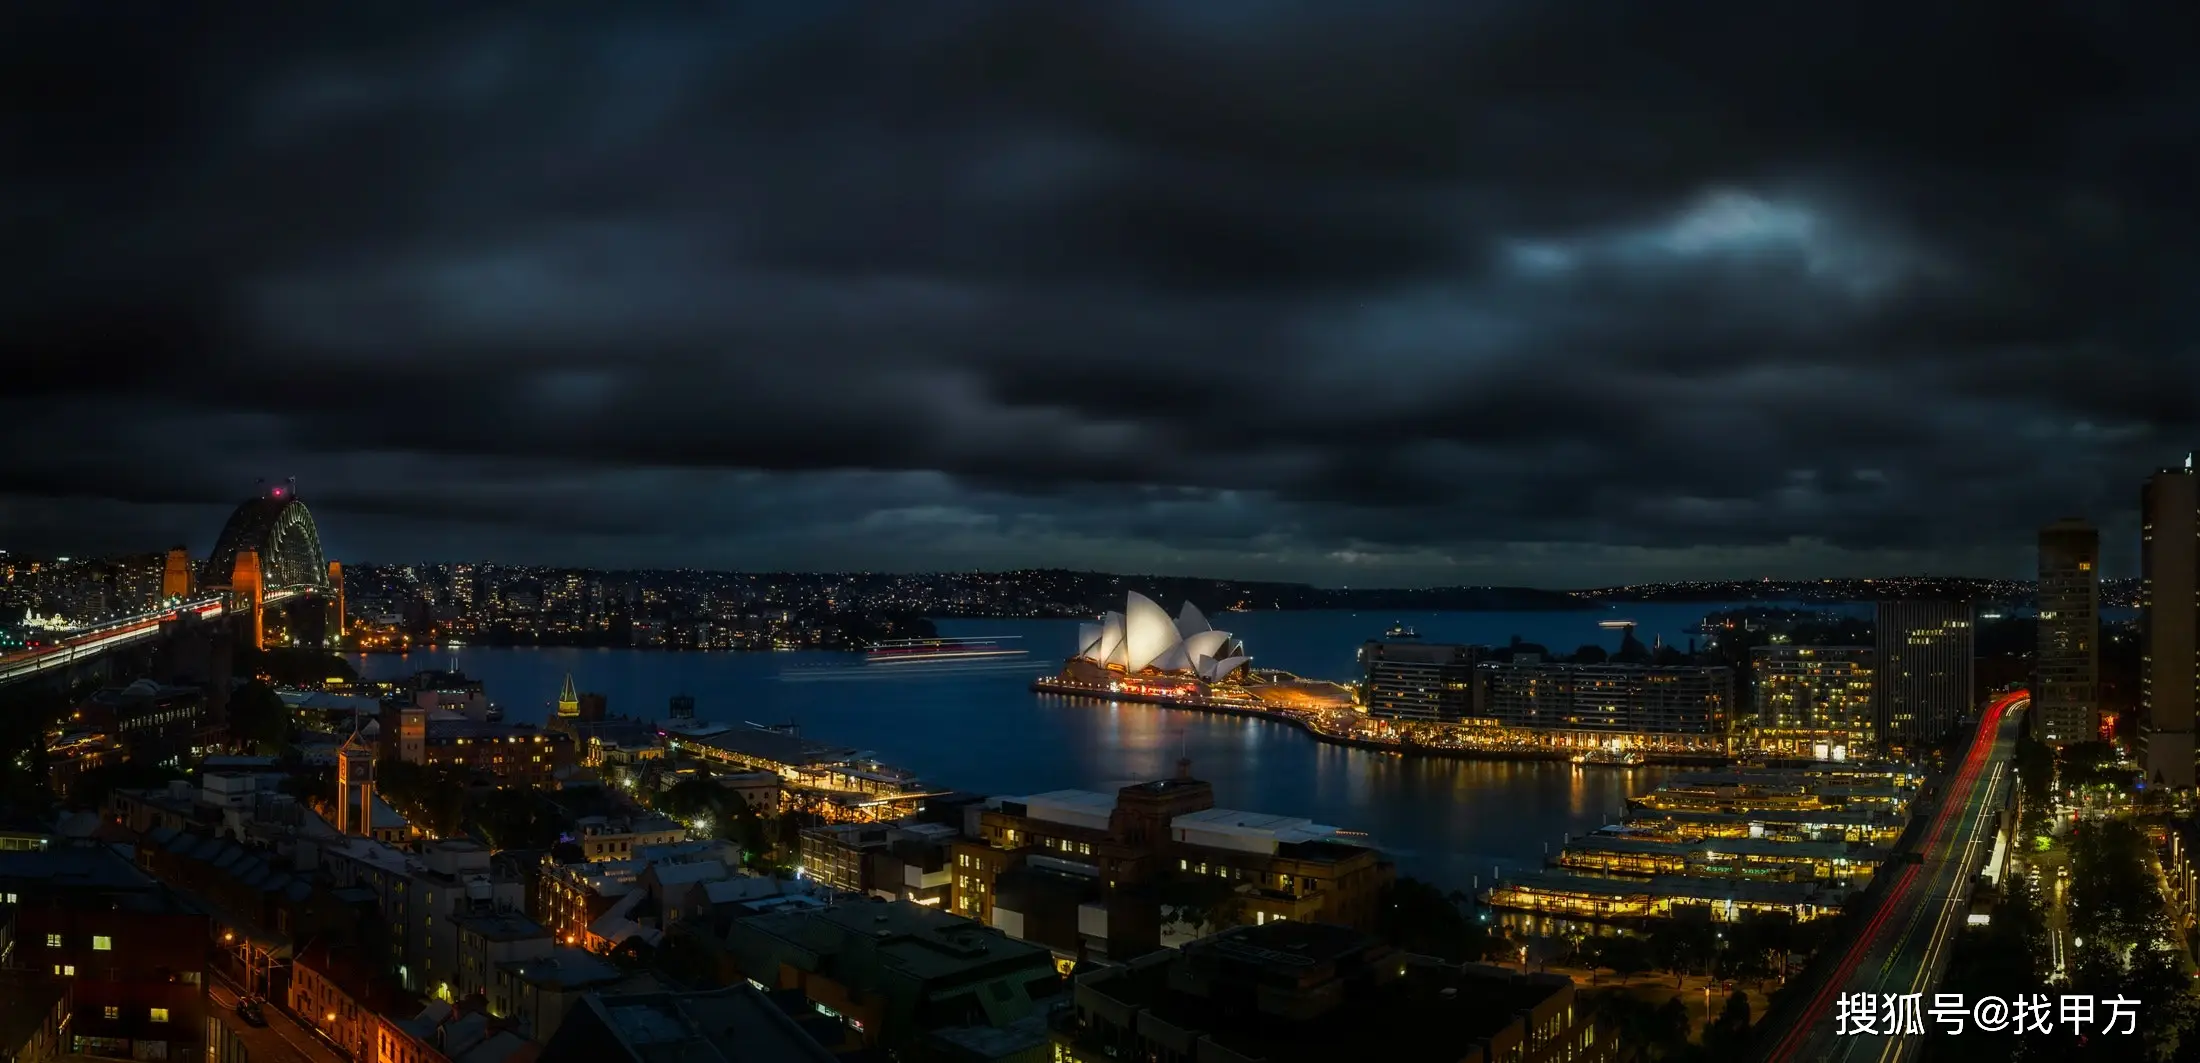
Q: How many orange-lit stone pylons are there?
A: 3